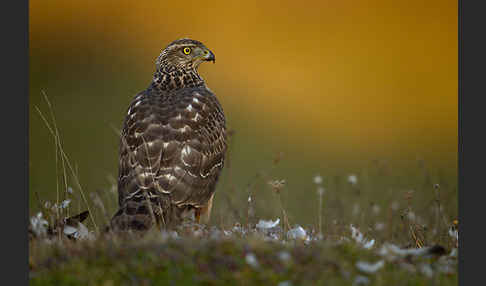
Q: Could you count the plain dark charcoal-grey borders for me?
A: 2